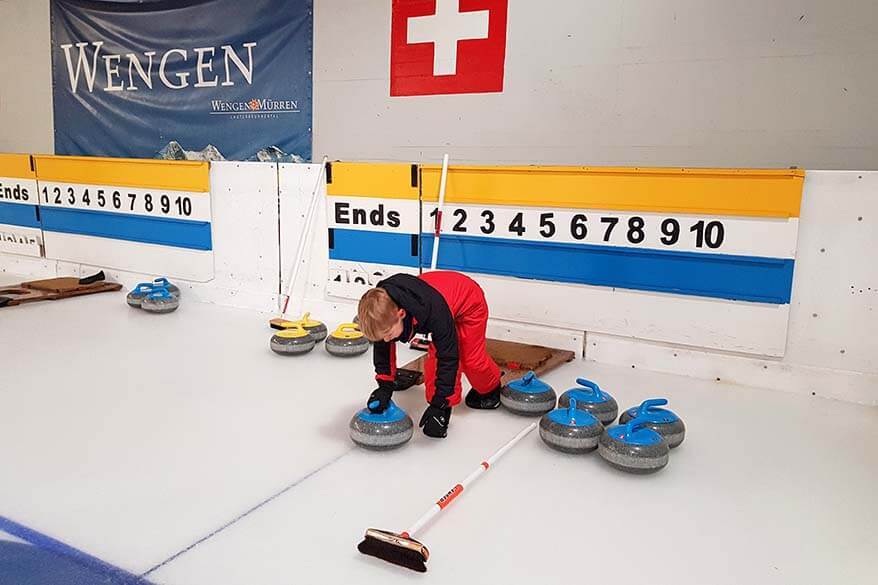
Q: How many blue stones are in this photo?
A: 9